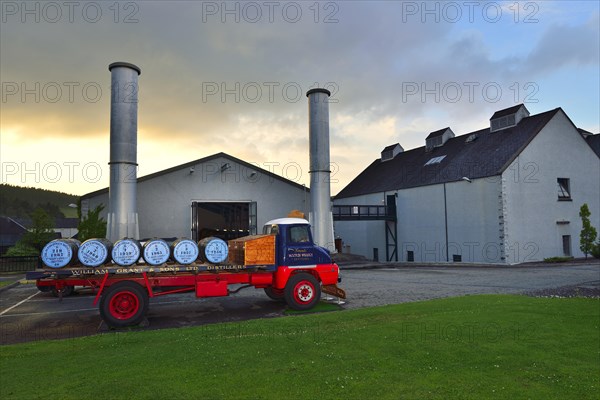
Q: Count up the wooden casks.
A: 6